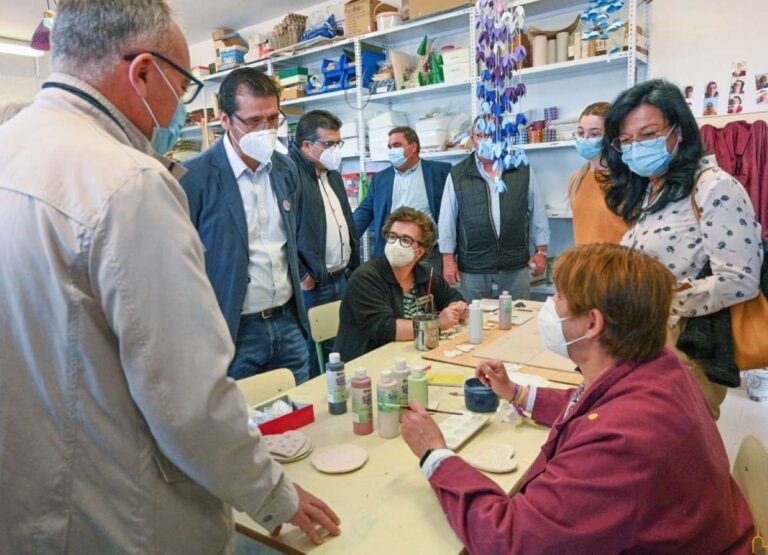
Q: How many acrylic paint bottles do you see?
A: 7